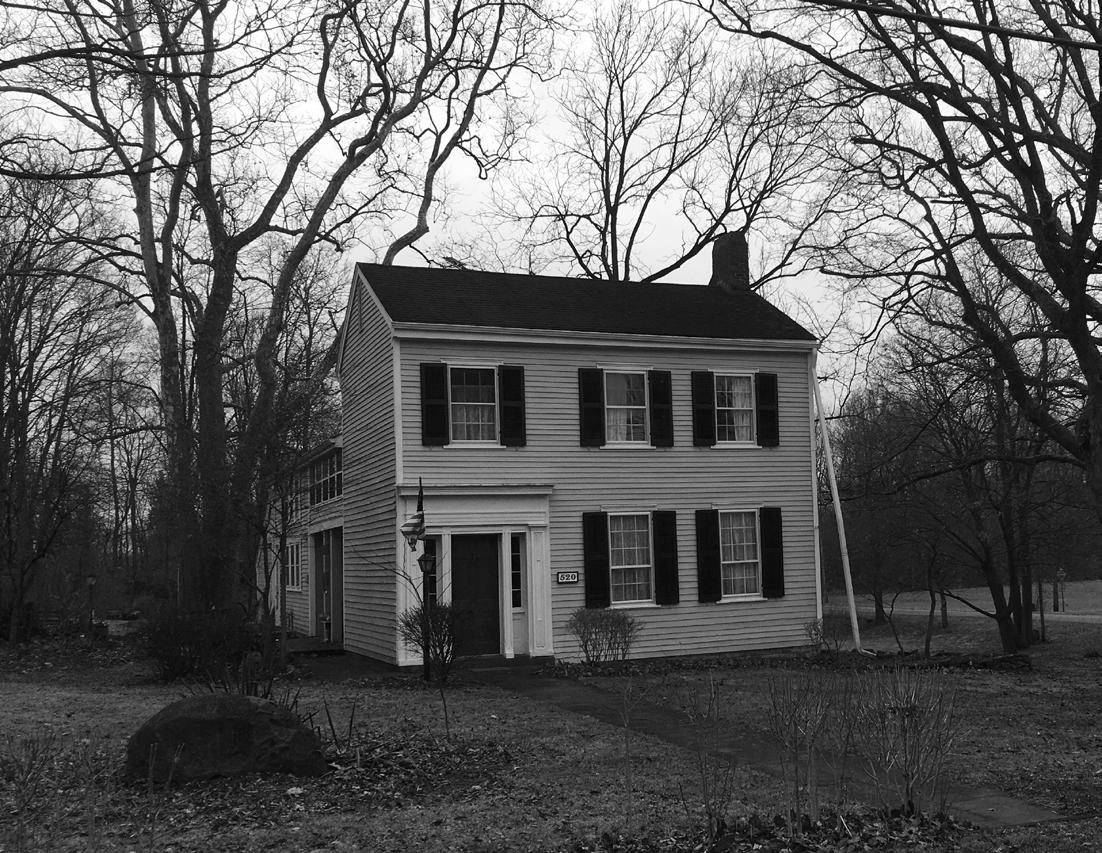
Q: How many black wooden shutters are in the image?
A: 10